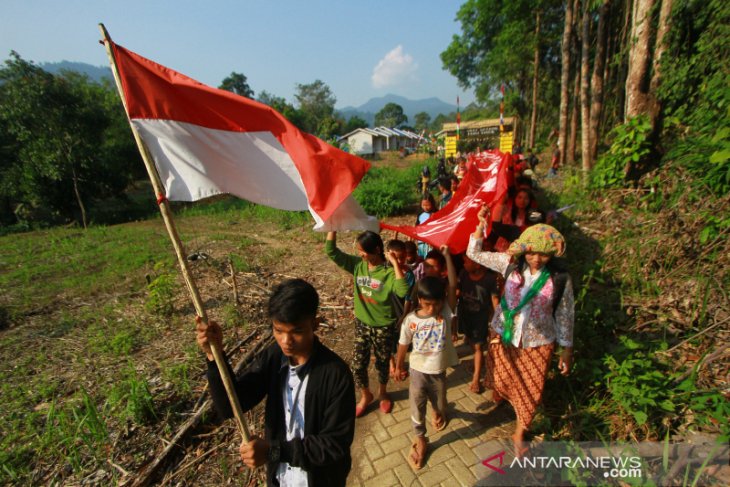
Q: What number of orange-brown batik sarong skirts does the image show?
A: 1